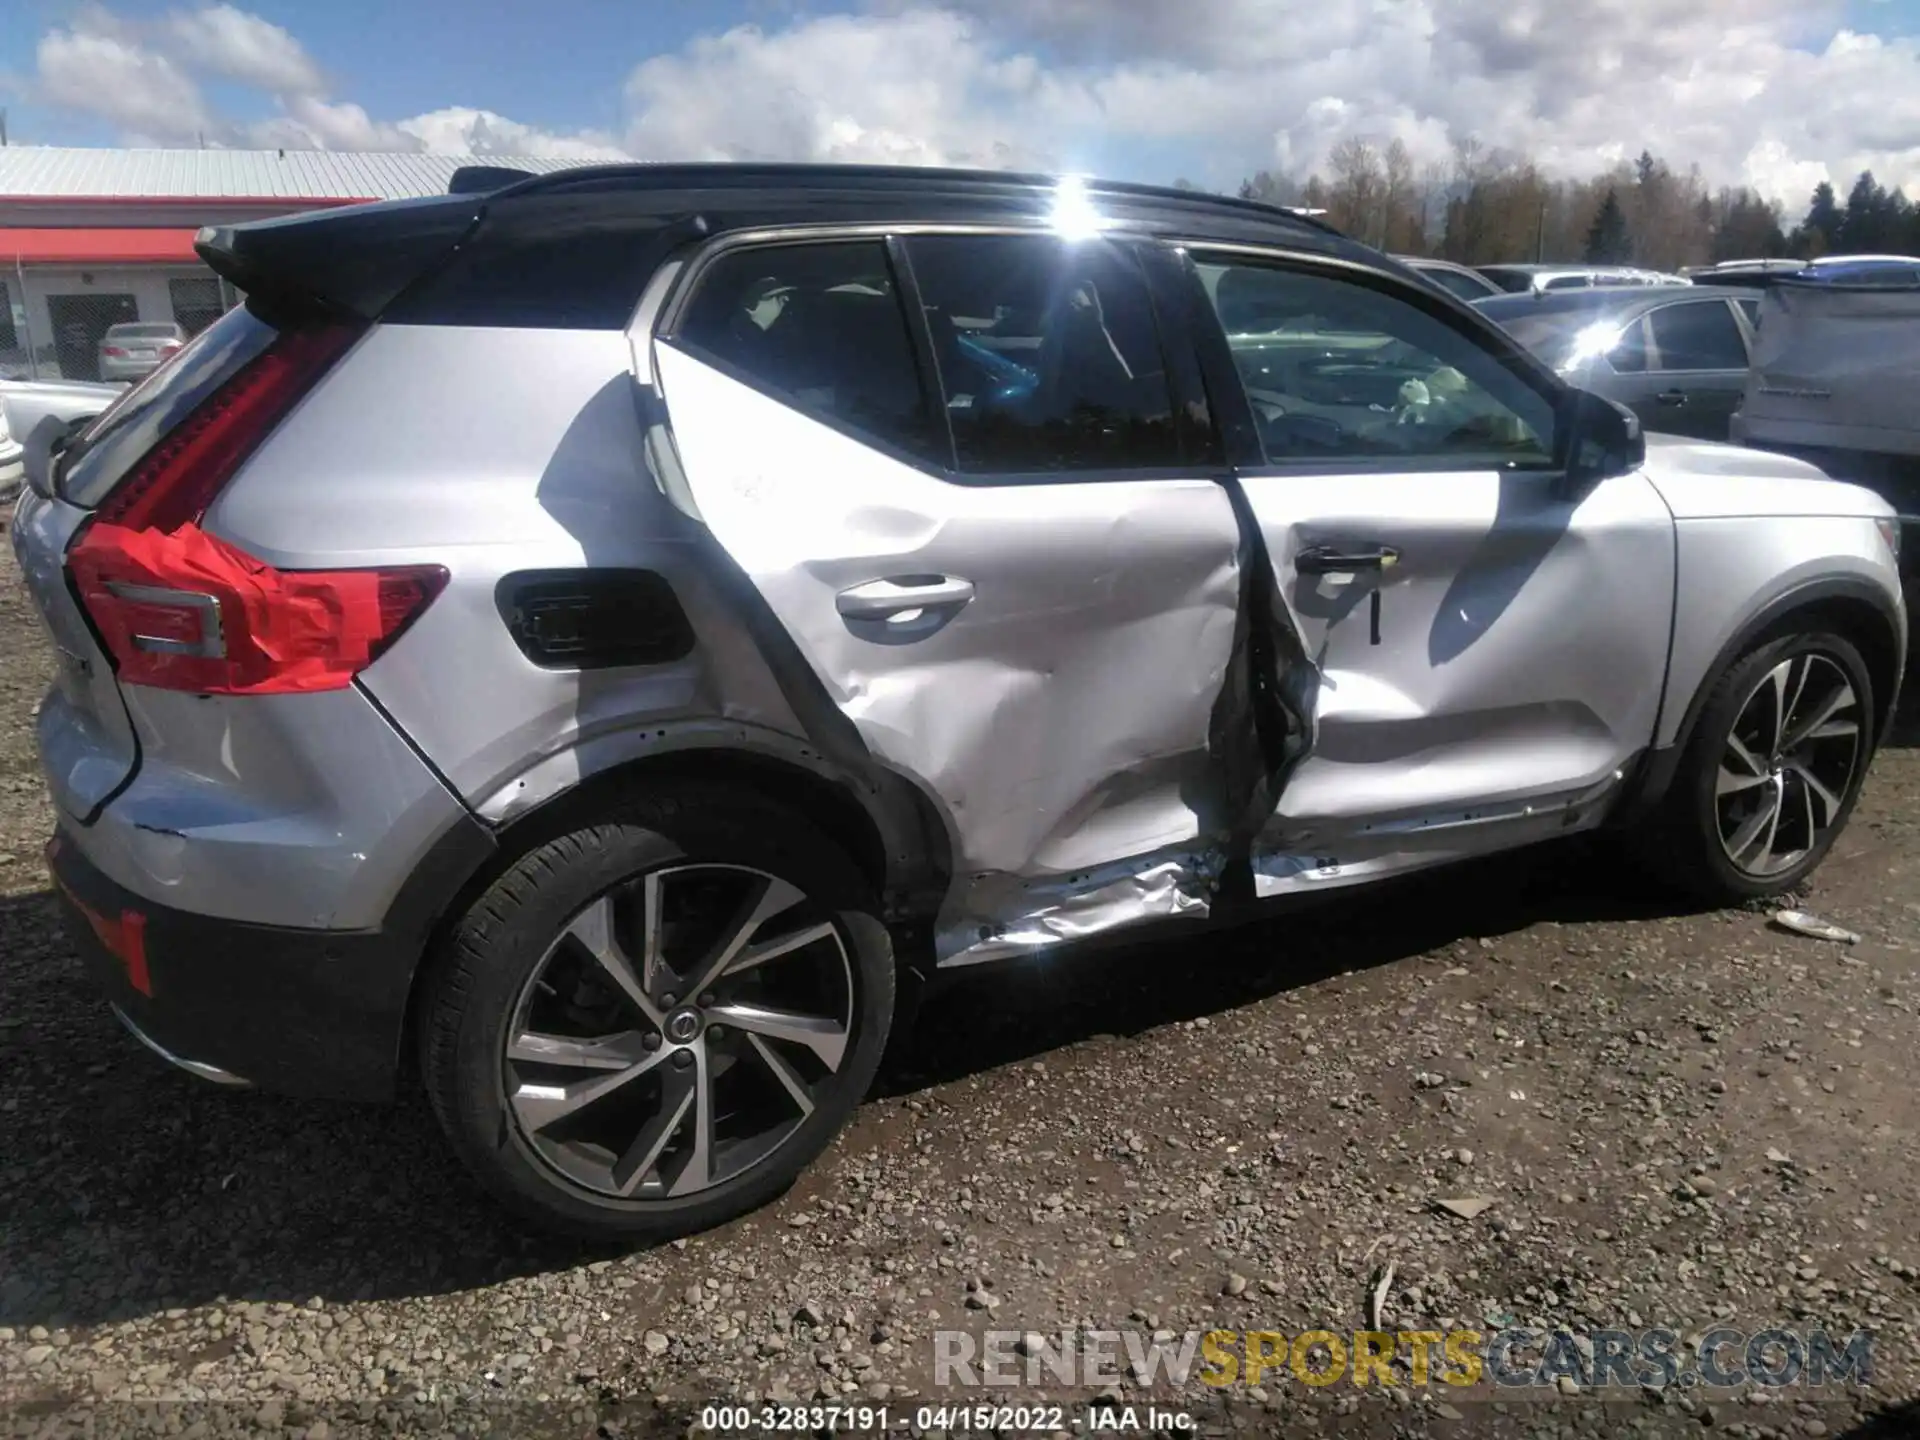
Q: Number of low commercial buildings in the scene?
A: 1